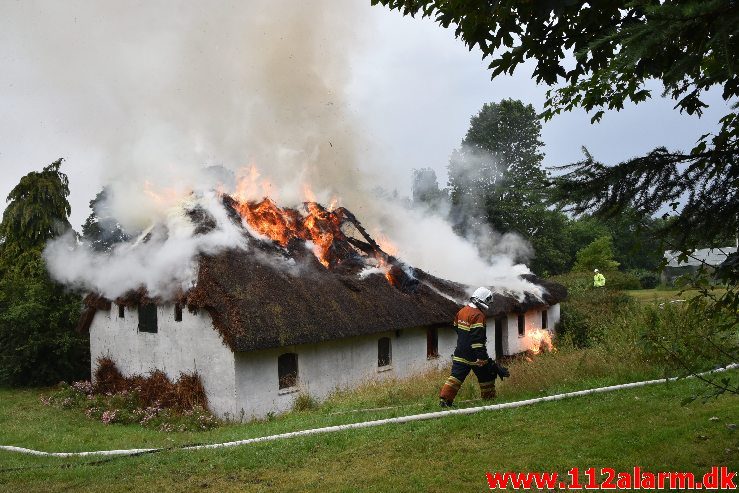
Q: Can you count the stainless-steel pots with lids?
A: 0